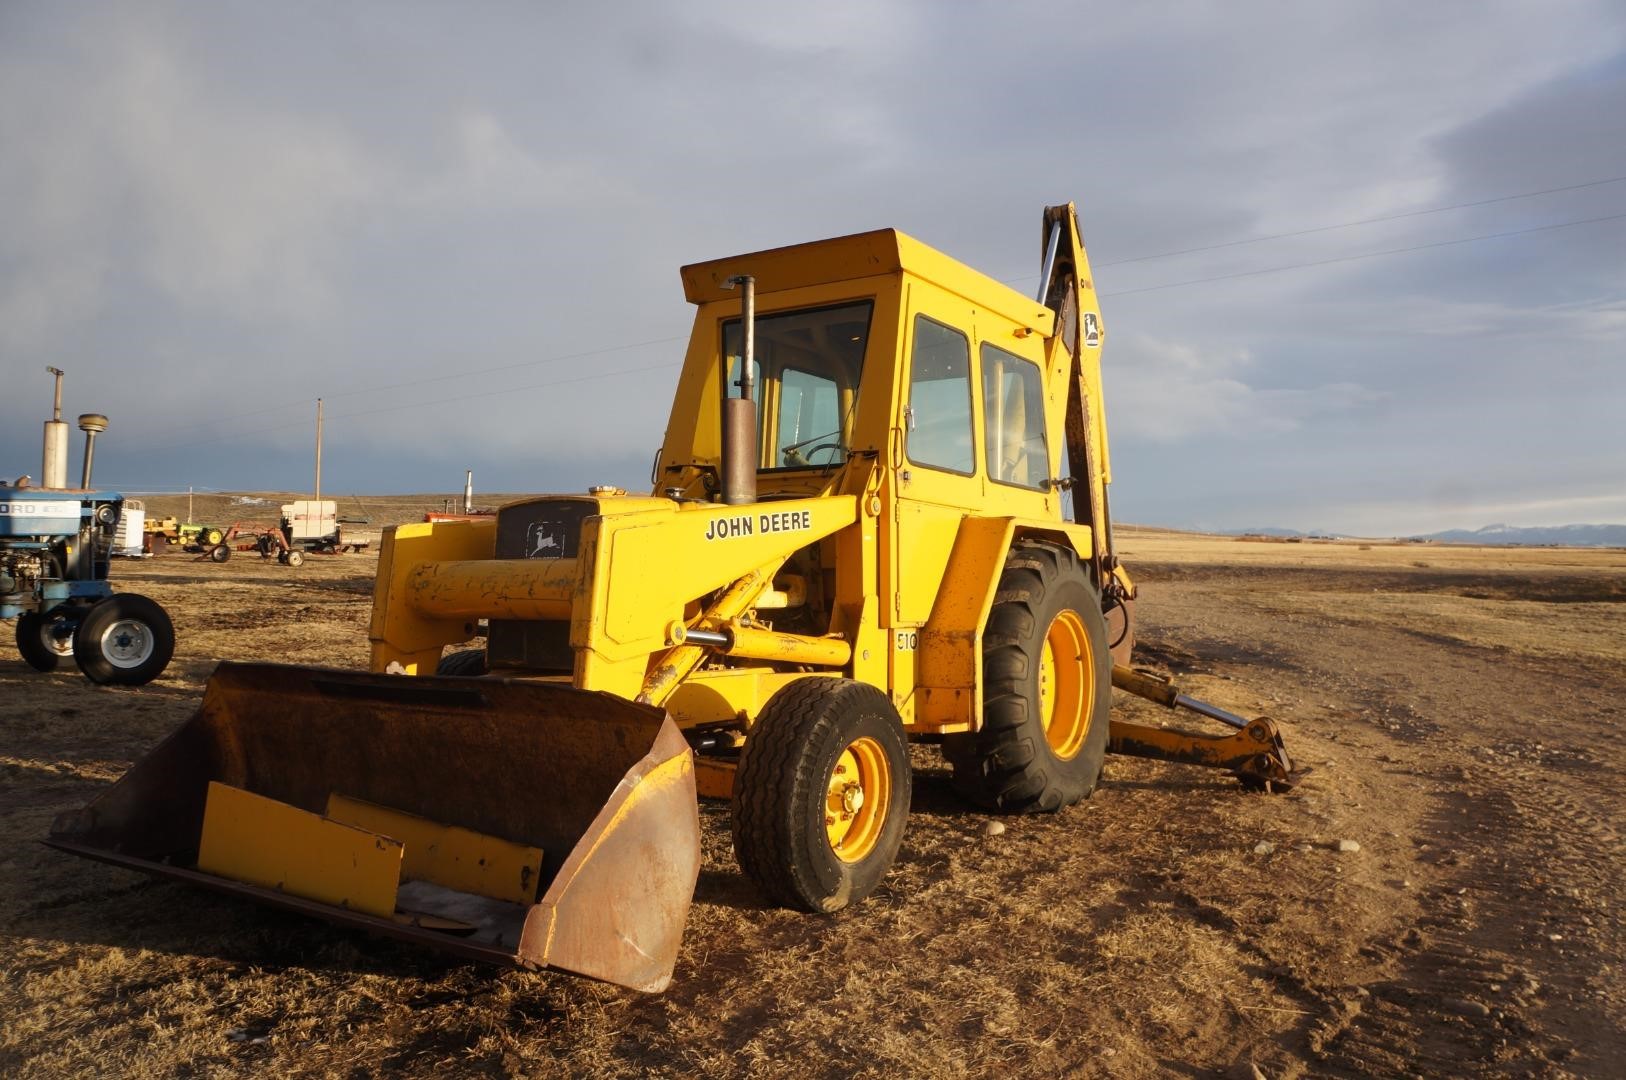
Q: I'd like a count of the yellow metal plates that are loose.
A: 2